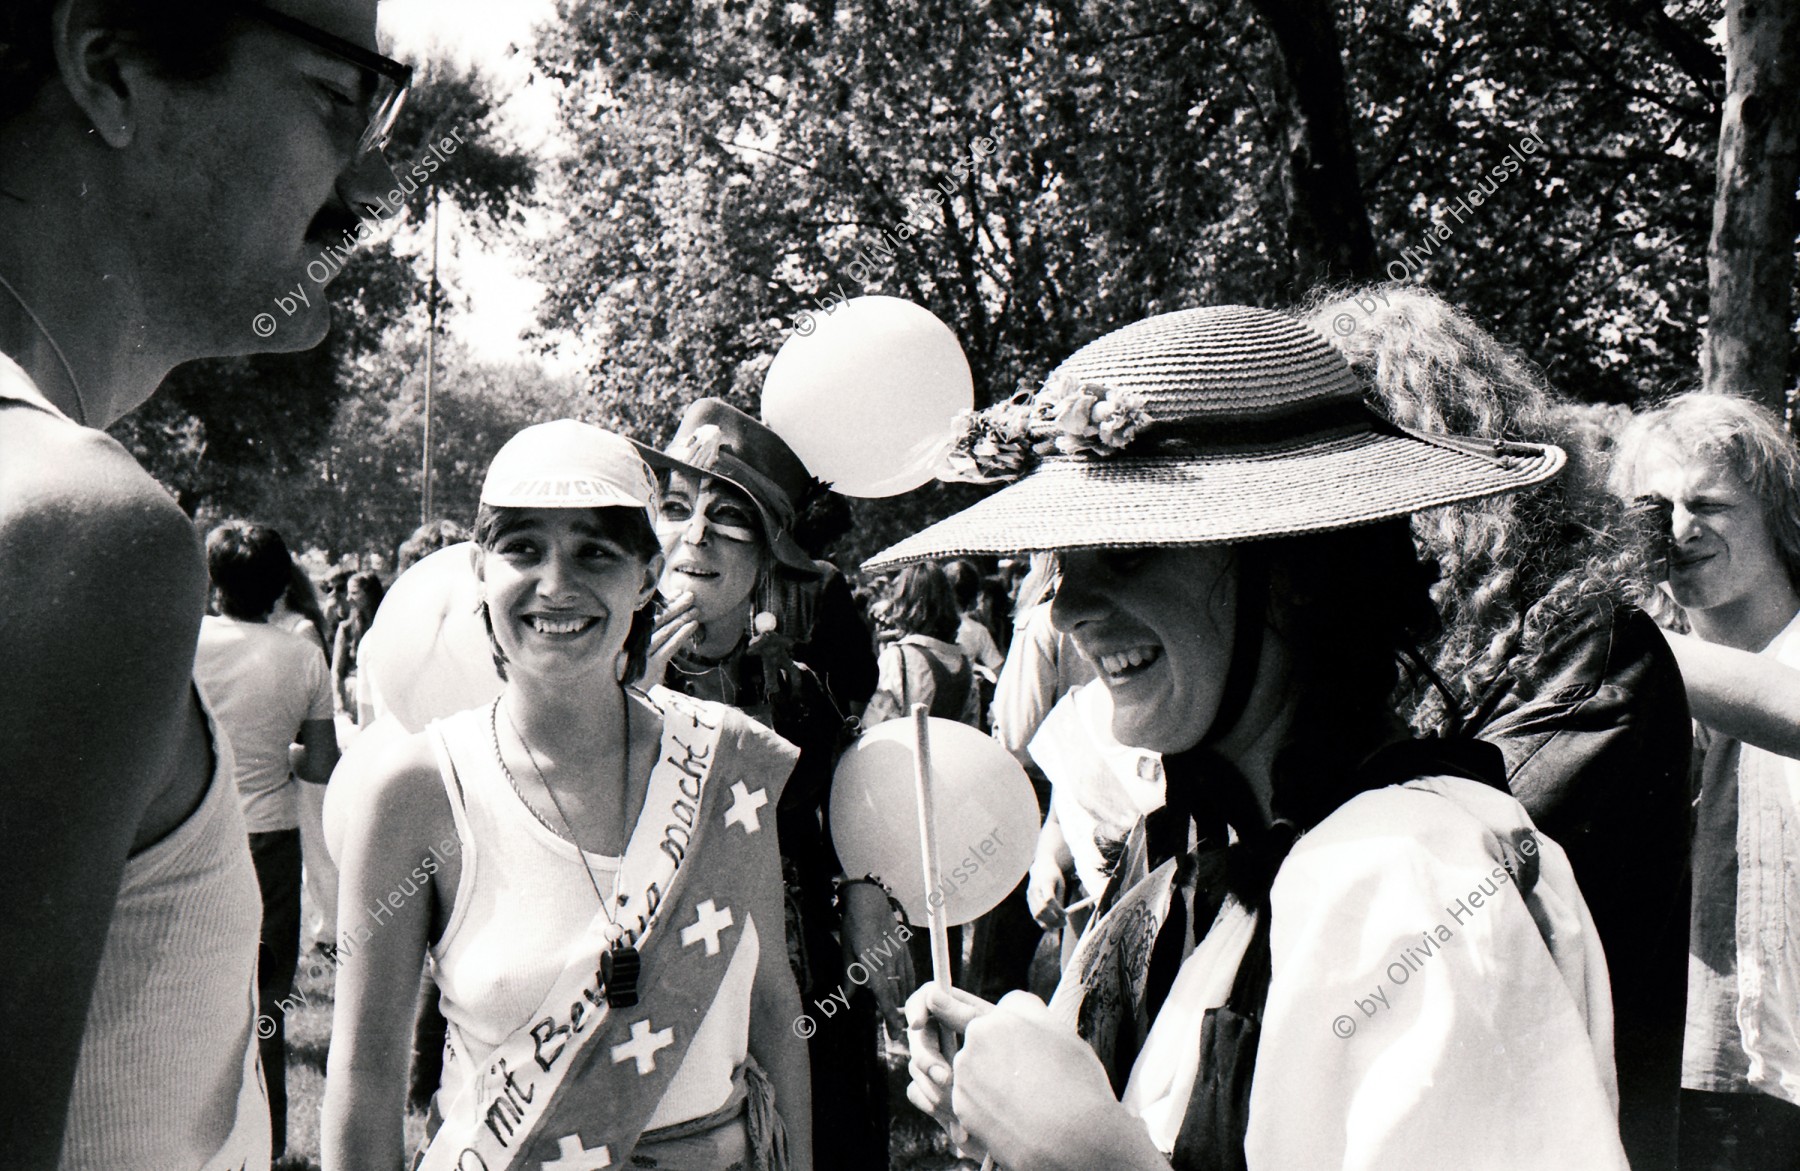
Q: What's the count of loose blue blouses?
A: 0